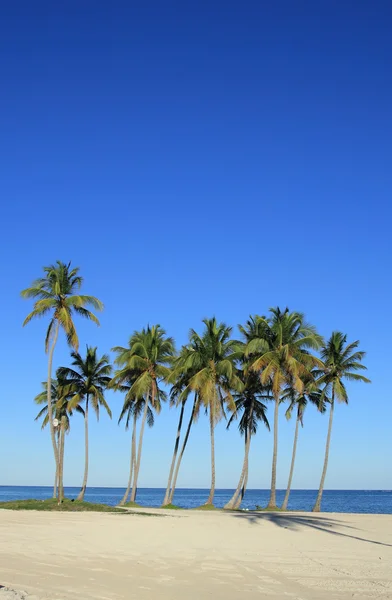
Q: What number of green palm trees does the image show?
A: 13